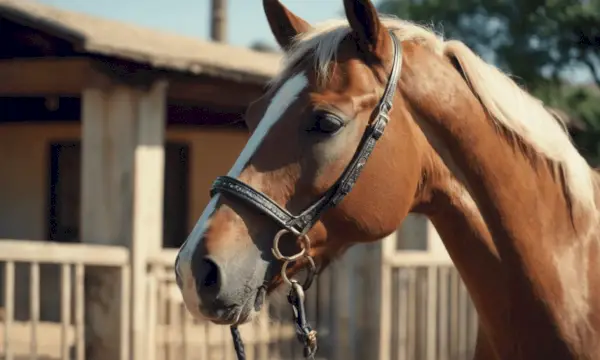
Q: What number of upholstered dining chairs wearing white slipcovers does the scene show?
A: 0